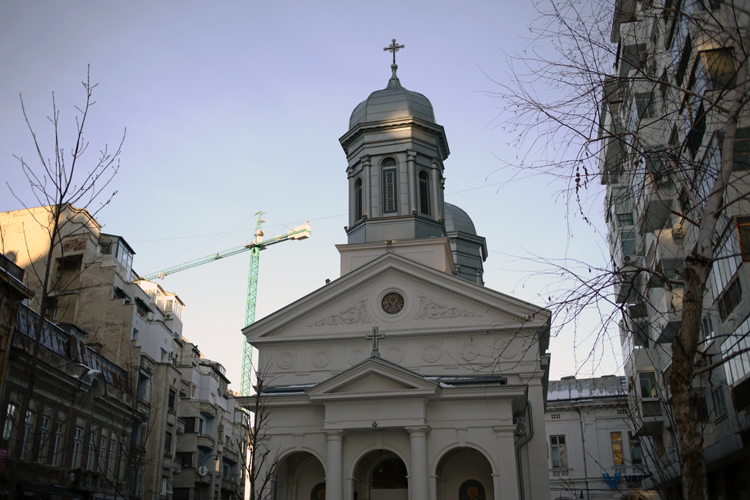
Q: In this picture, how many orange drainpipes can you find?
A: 0